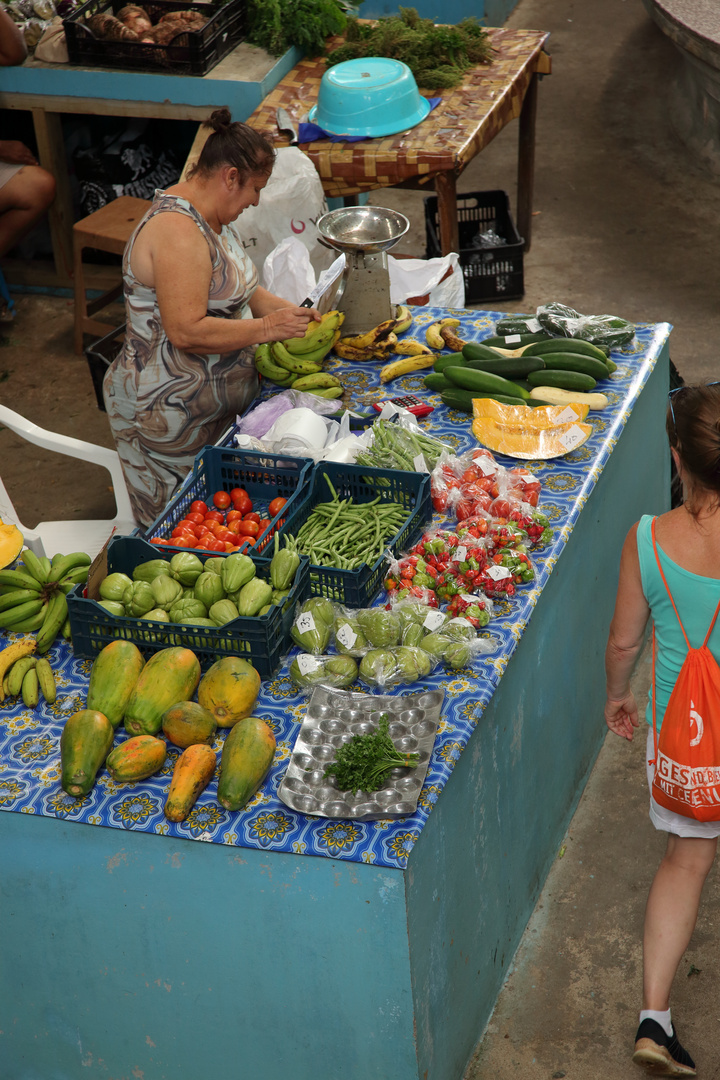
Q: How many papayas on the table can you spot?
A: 8